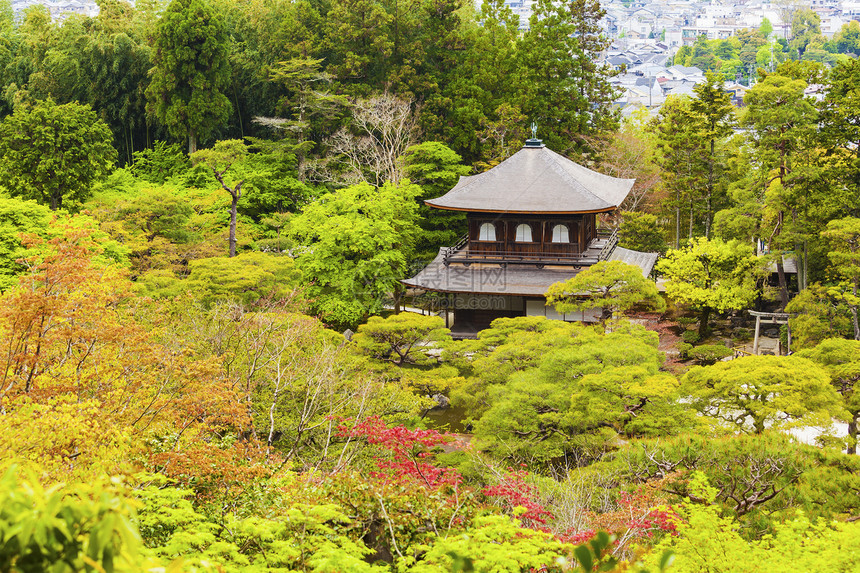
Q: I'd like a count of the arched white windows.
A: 3